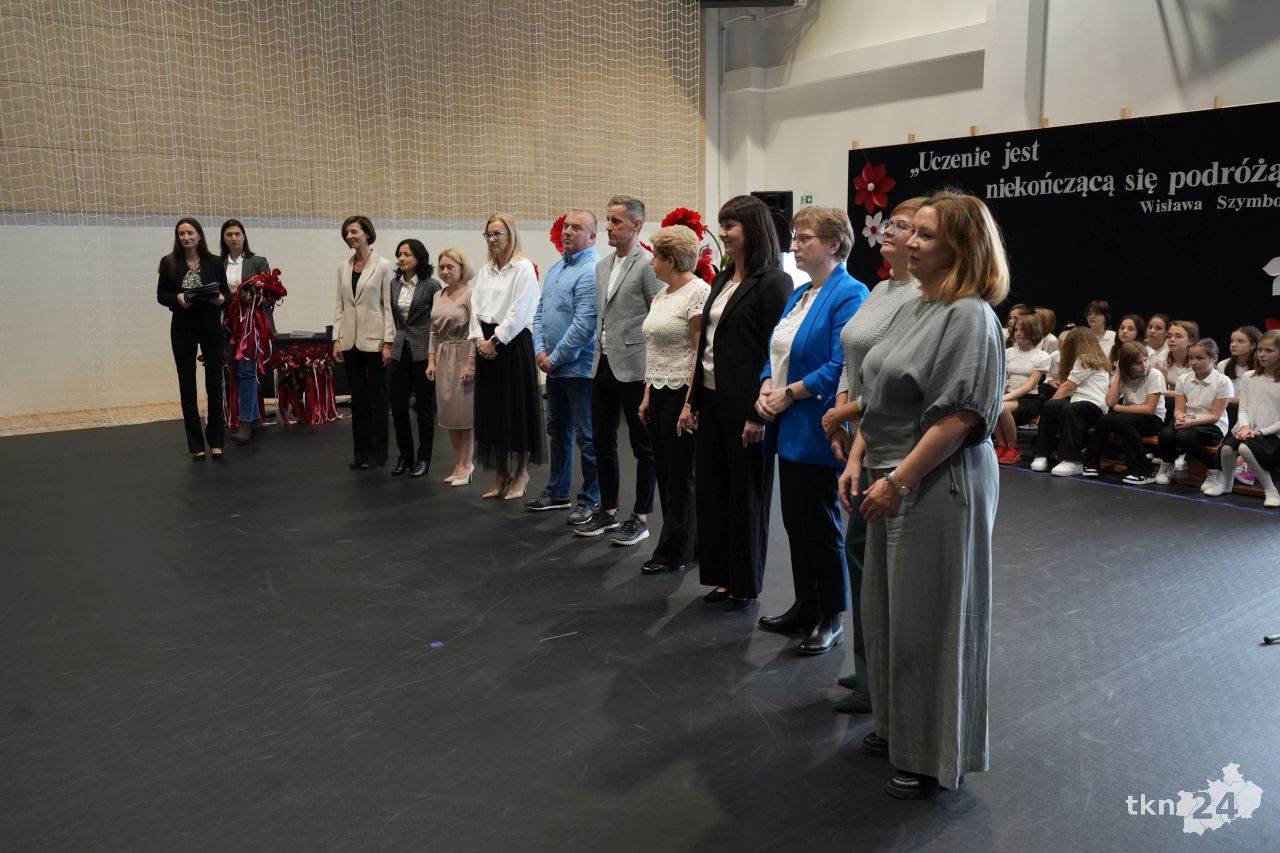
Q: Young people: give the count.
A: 13